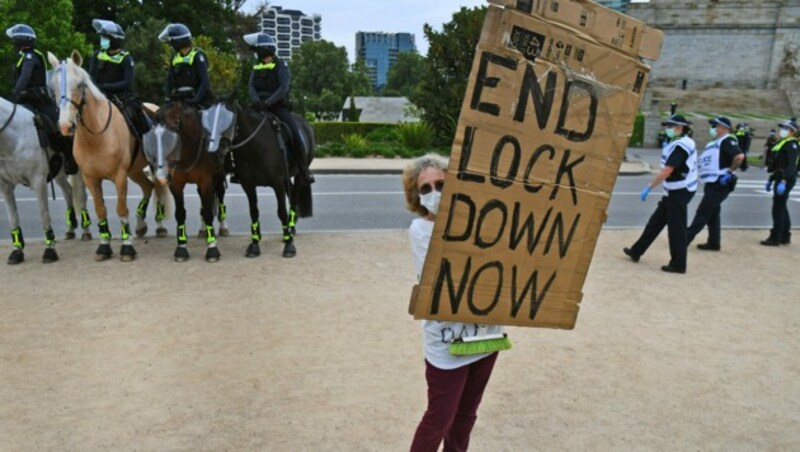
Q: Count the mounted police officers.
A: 4